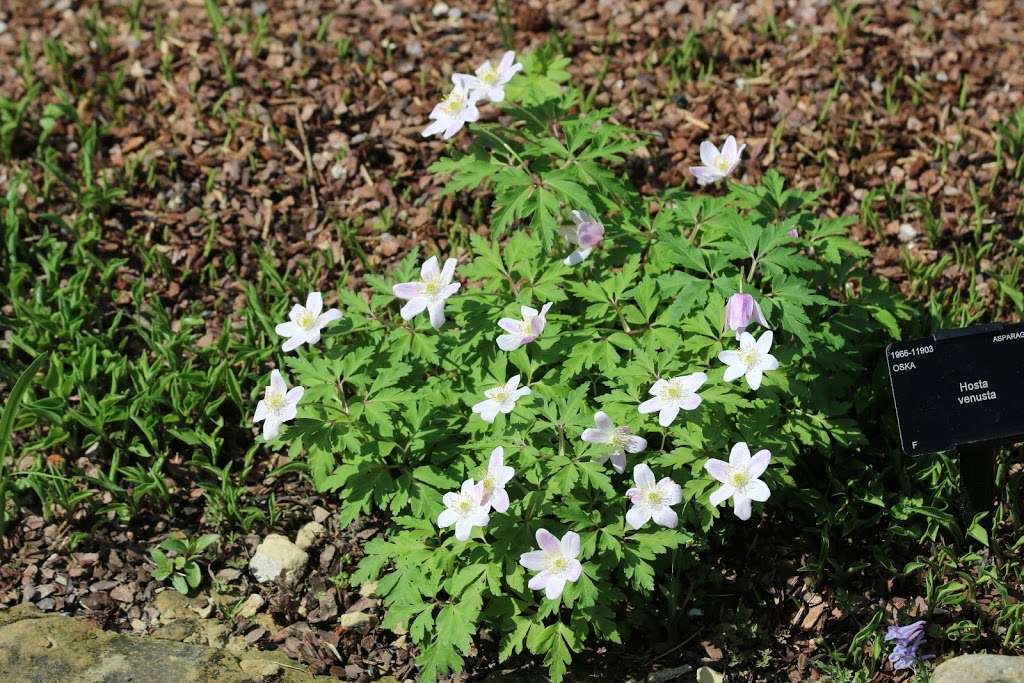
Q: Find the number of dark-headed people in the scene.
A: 0